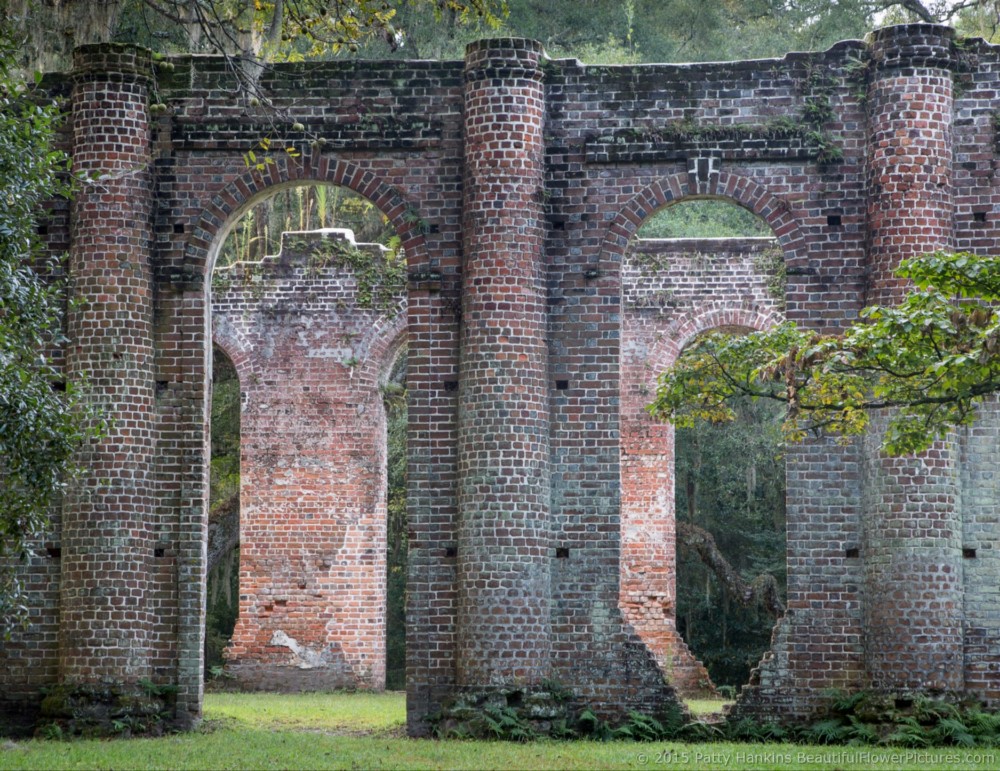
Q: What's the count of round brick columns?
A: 3